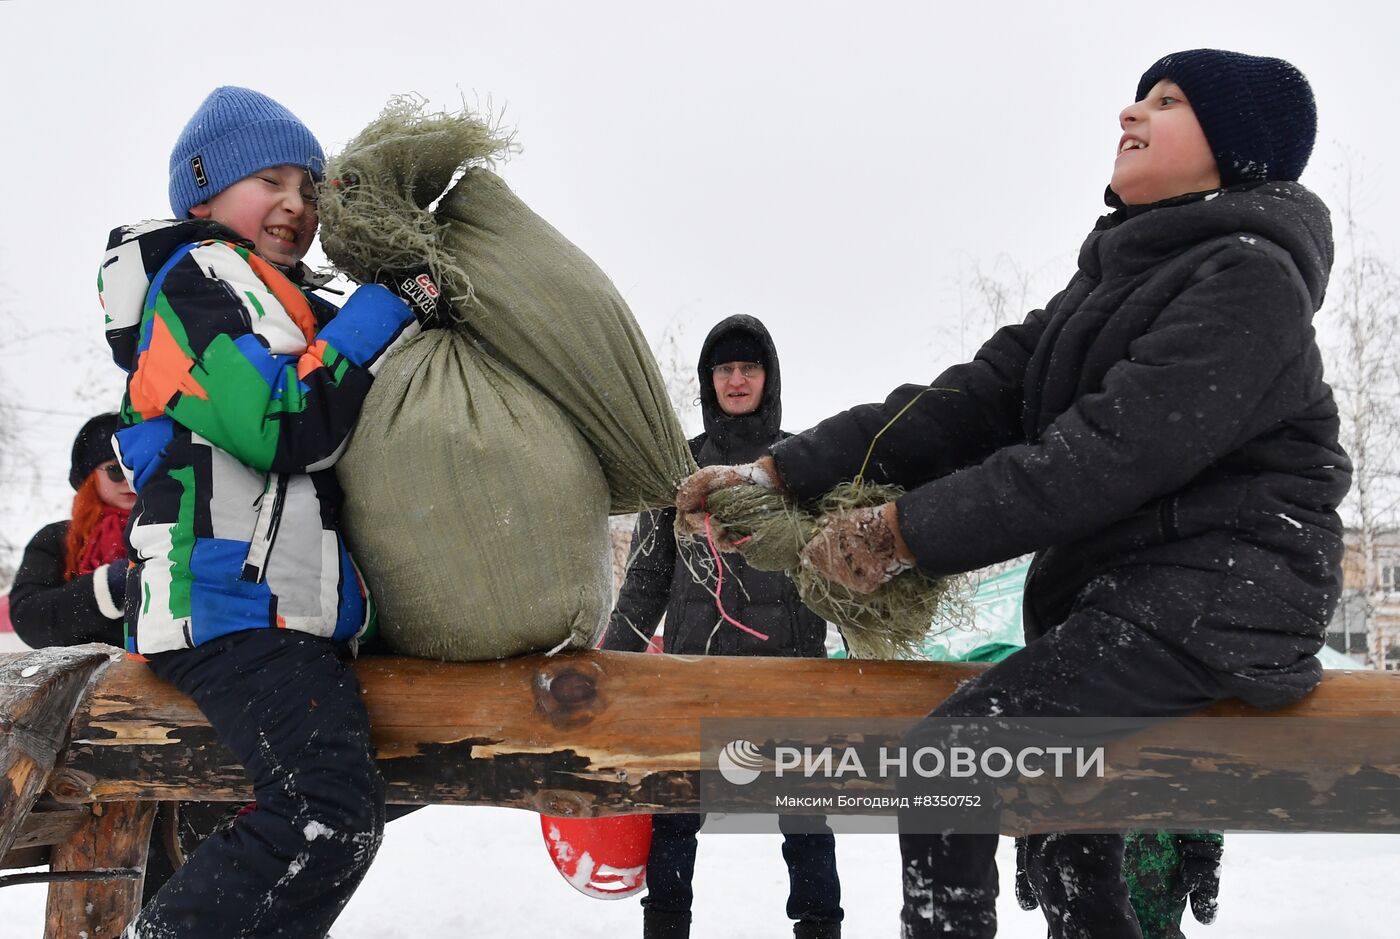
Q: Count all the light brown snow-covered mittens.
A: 2